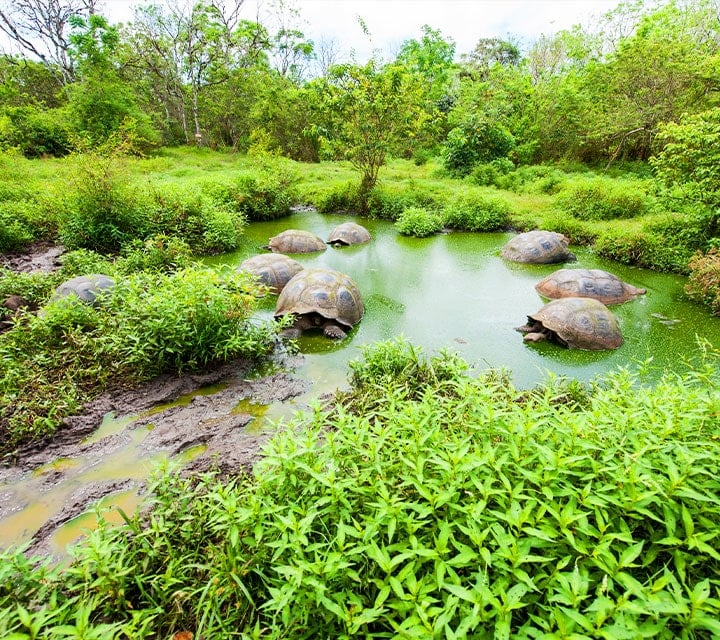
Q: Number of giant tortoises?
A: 8